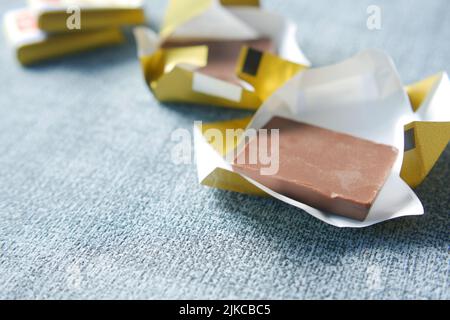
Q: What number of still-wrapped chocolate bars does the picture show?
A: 2